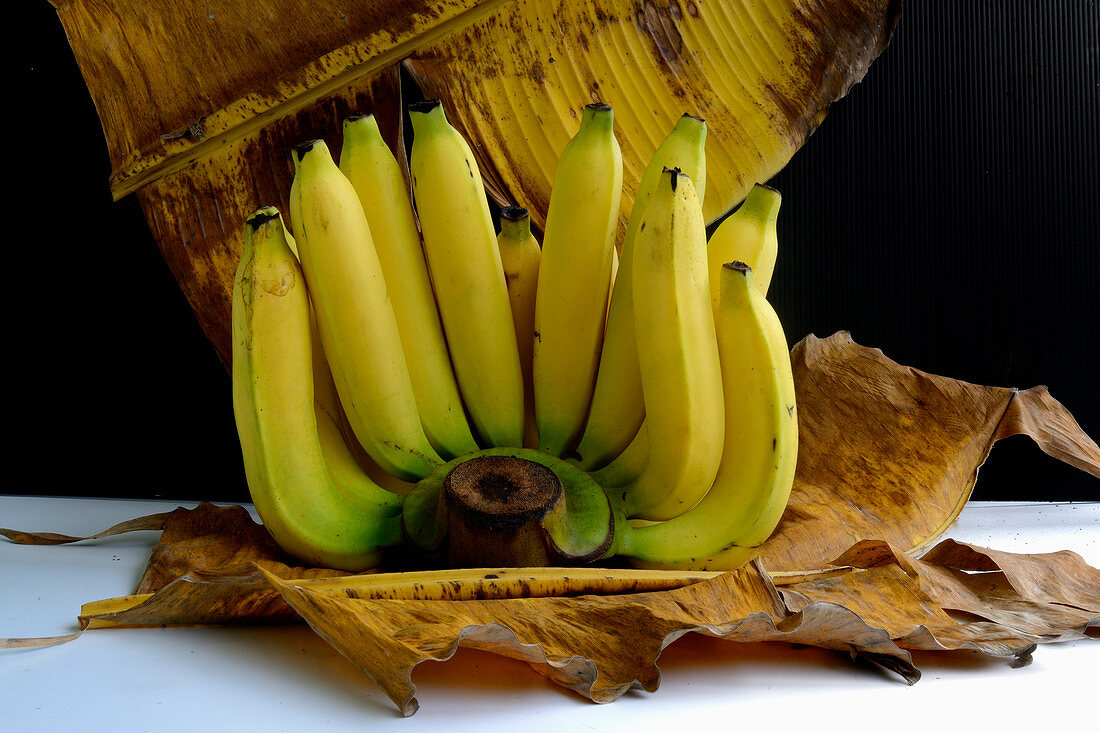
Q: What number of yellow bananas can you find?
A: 11